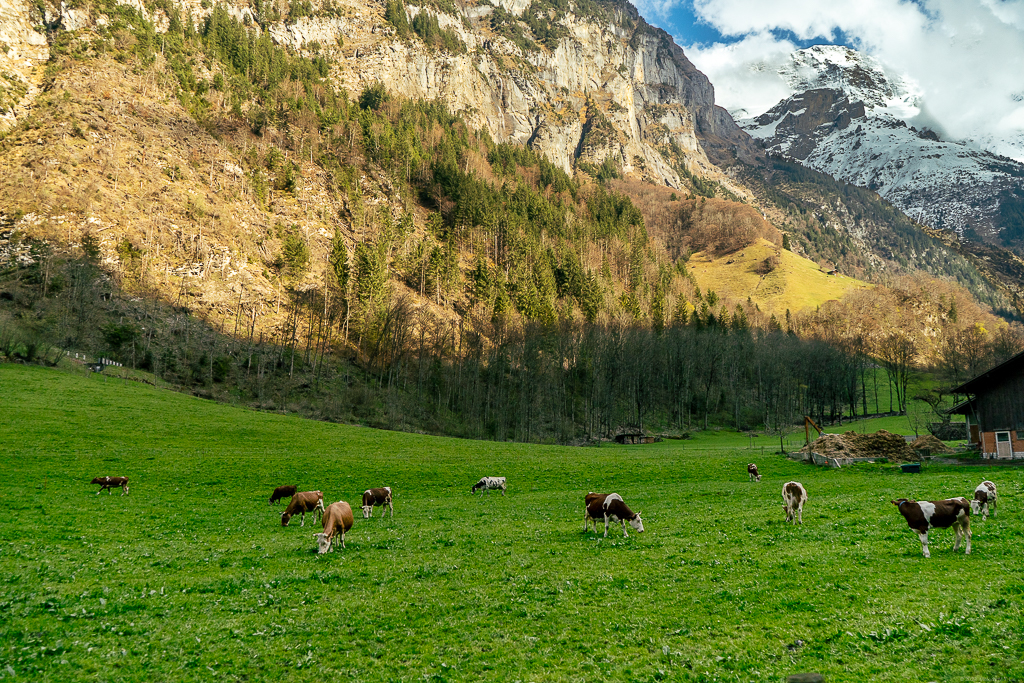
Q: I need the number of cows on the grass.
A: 11